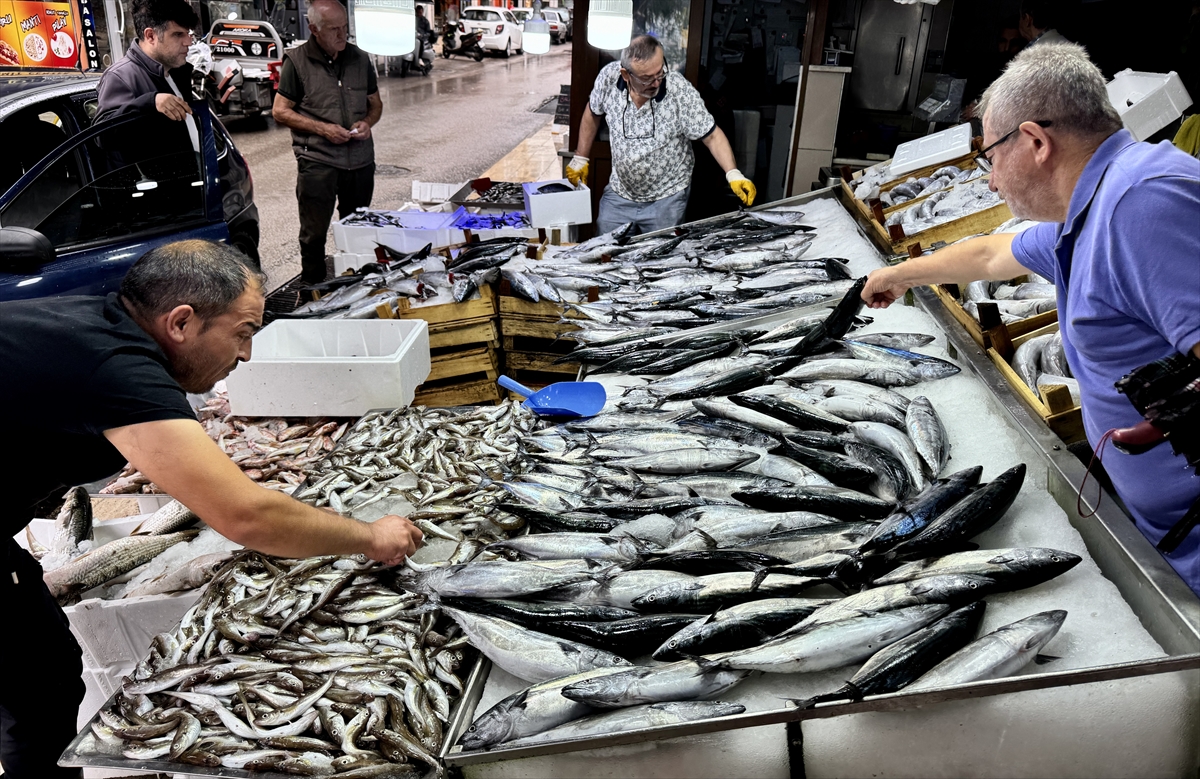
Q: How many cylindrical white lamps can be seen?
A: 3